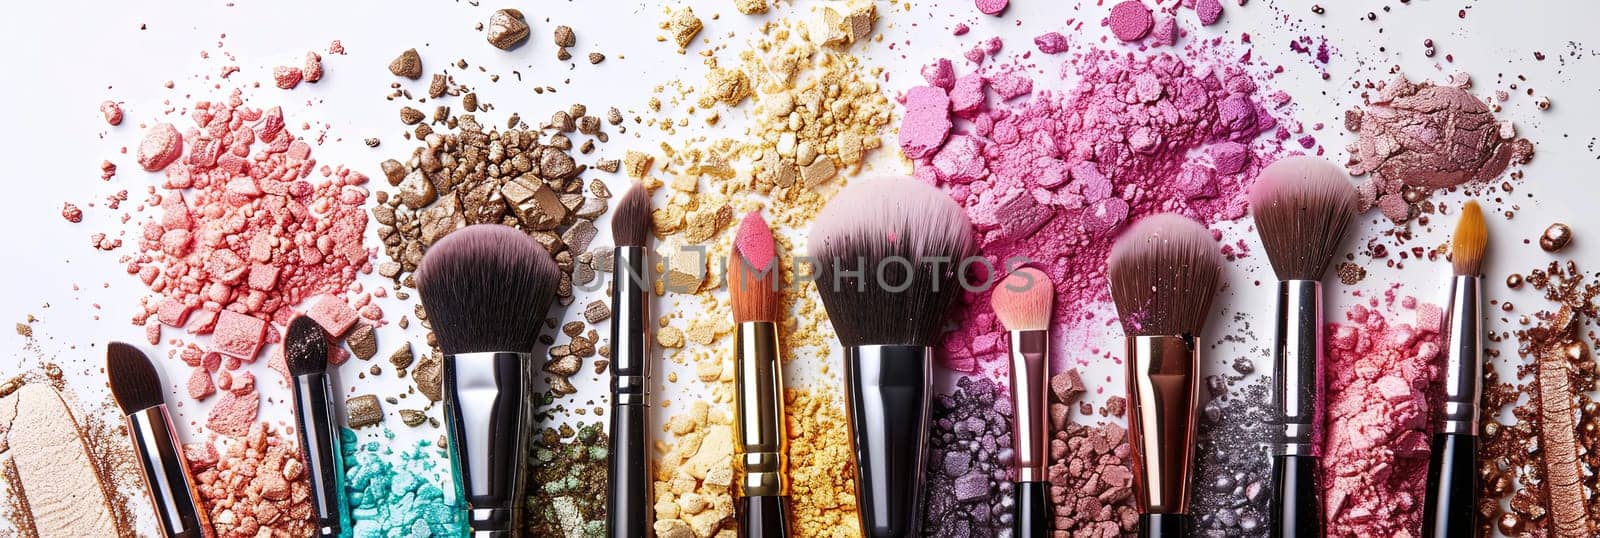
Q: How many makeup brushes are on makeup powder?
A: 10